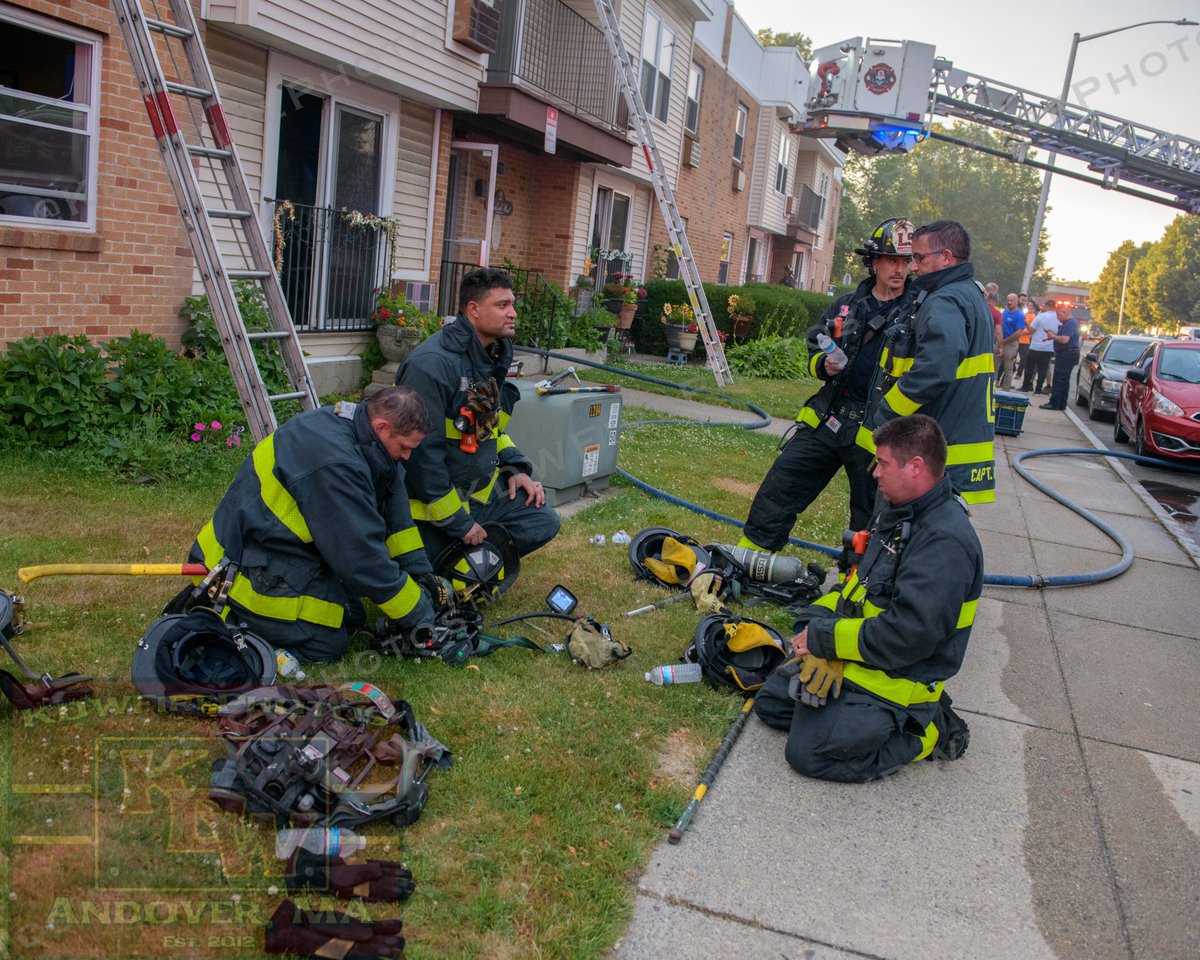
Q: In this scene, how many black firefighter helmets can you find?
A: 5